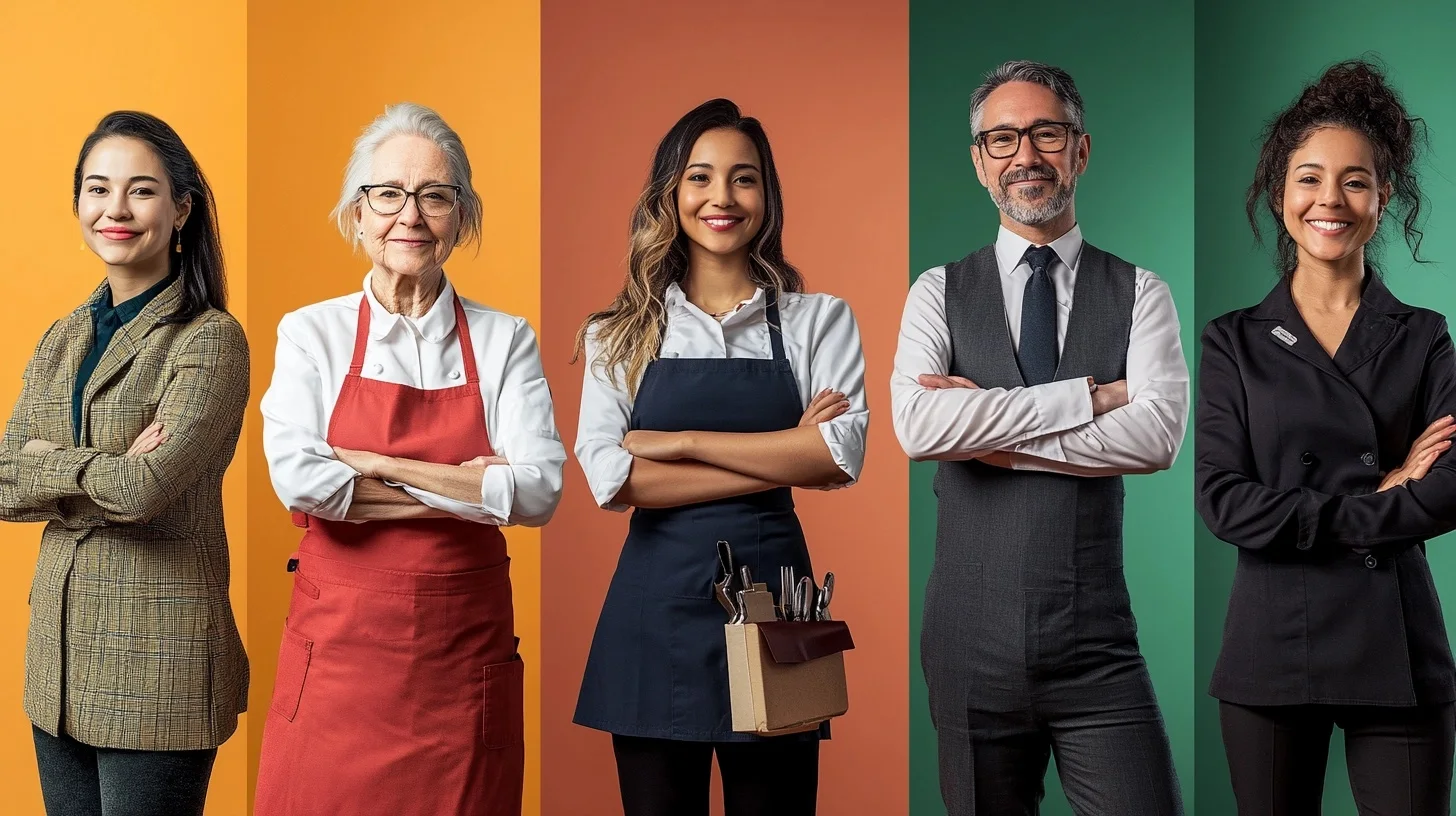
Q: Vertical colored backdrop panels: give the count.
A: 5